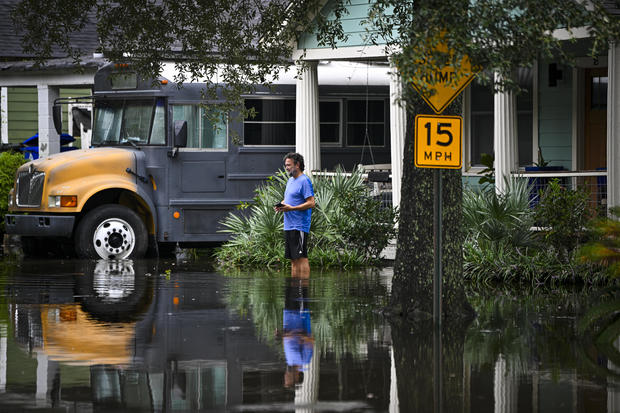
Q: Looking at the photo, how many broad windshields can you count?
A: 1